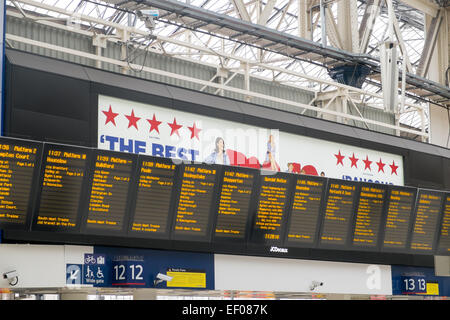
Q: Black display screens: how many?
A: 13